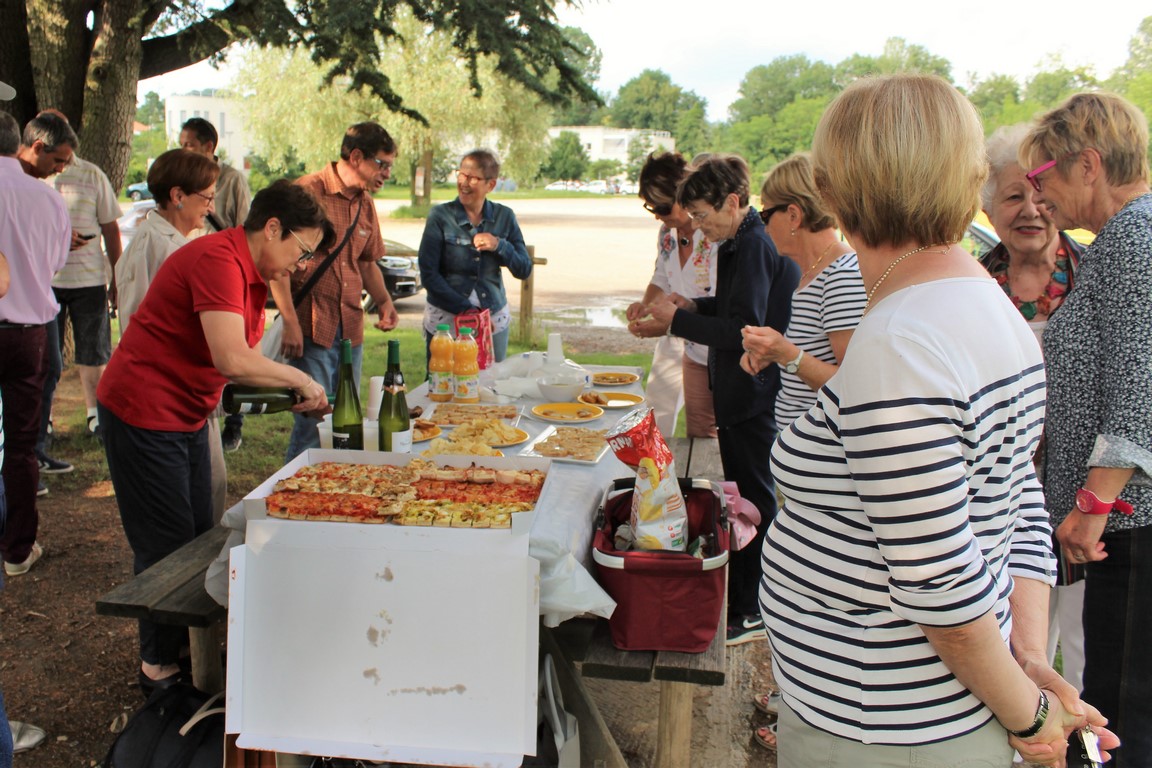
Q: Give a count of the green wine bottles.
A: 3